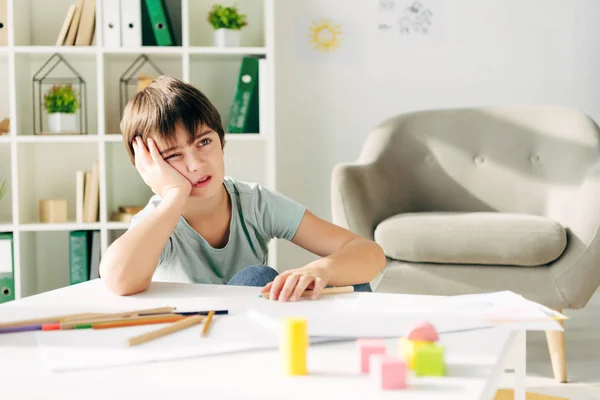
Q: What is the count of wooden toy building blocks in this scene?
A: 6